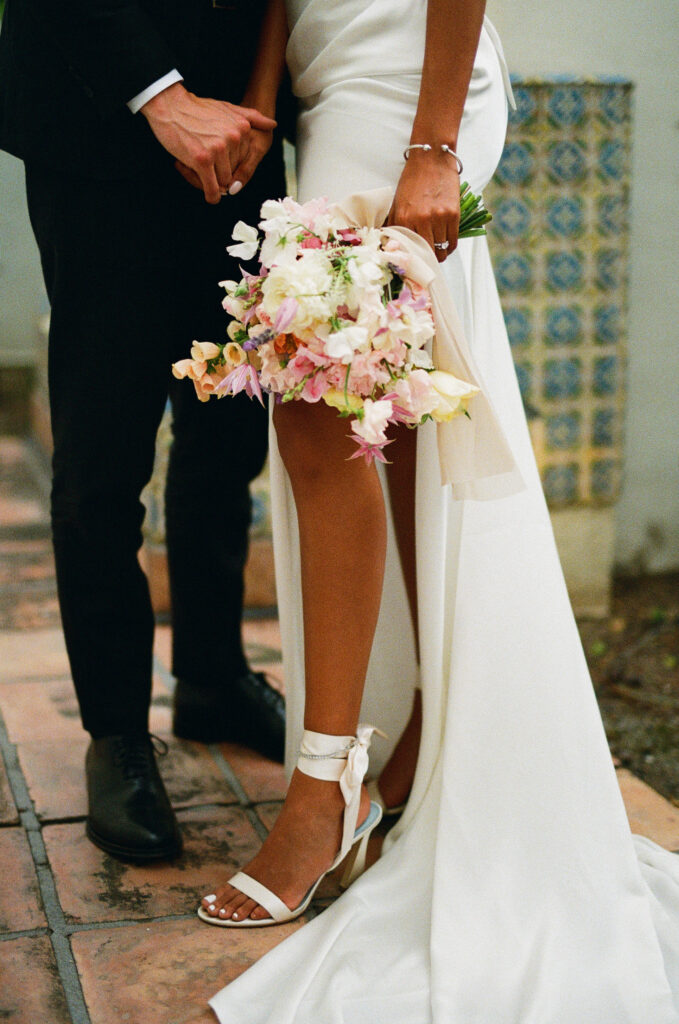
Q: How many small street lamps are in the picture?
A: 0